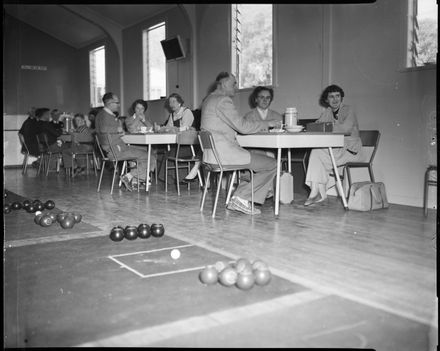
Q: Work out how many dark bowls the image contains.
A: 11